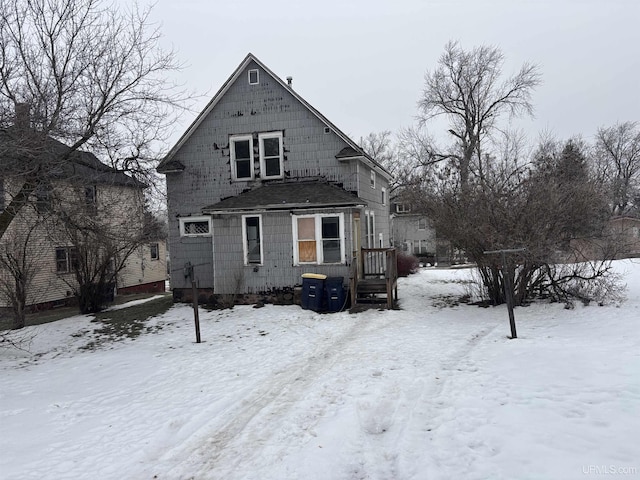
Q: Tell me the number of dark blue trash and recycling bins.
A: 2